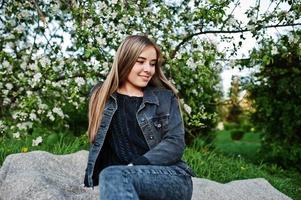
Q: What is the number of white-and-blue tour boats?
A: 0